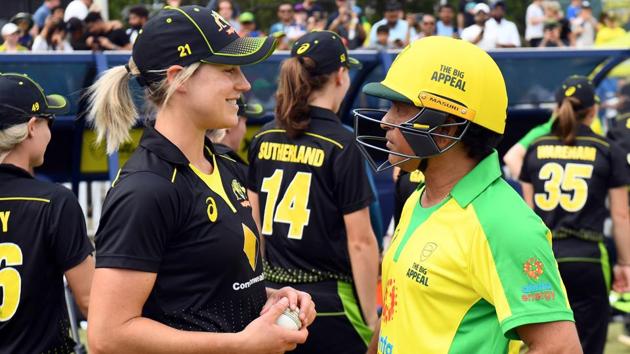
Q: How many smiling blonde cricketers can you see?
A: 1